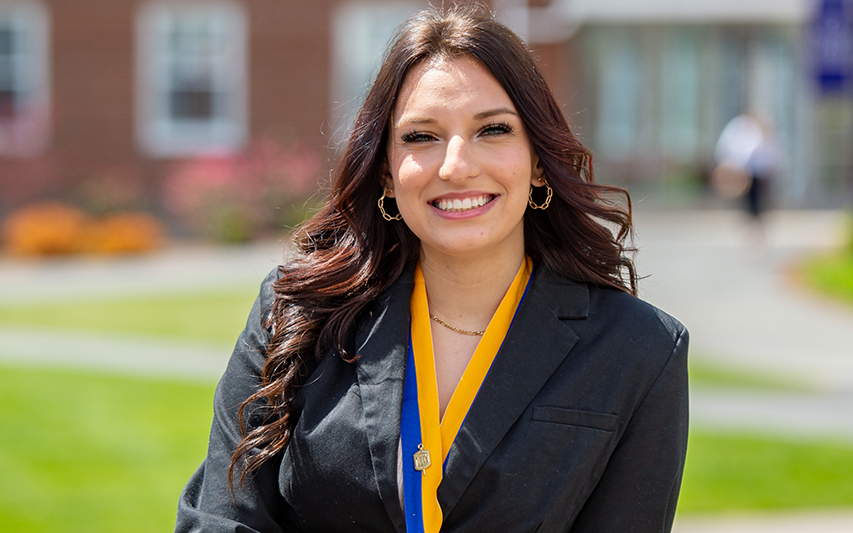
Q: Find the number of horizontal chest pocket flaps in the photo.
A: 1